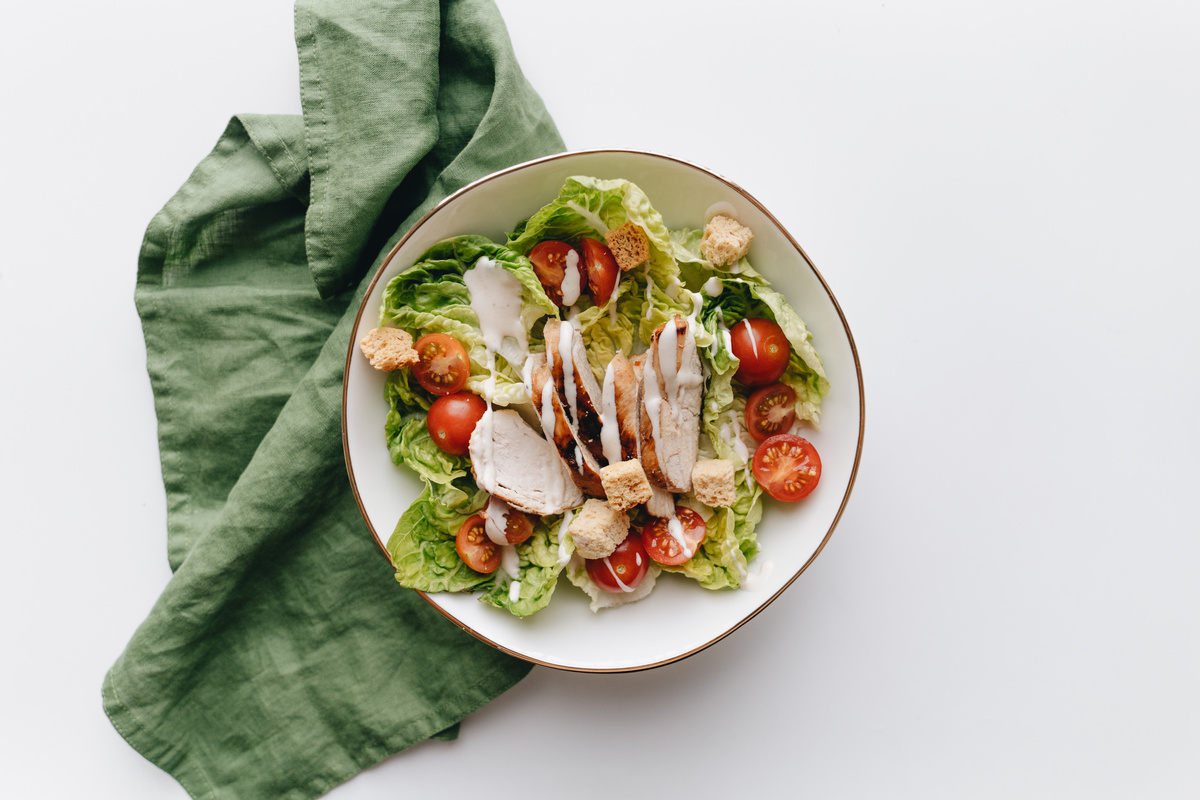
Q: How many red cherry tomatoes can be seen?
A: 11